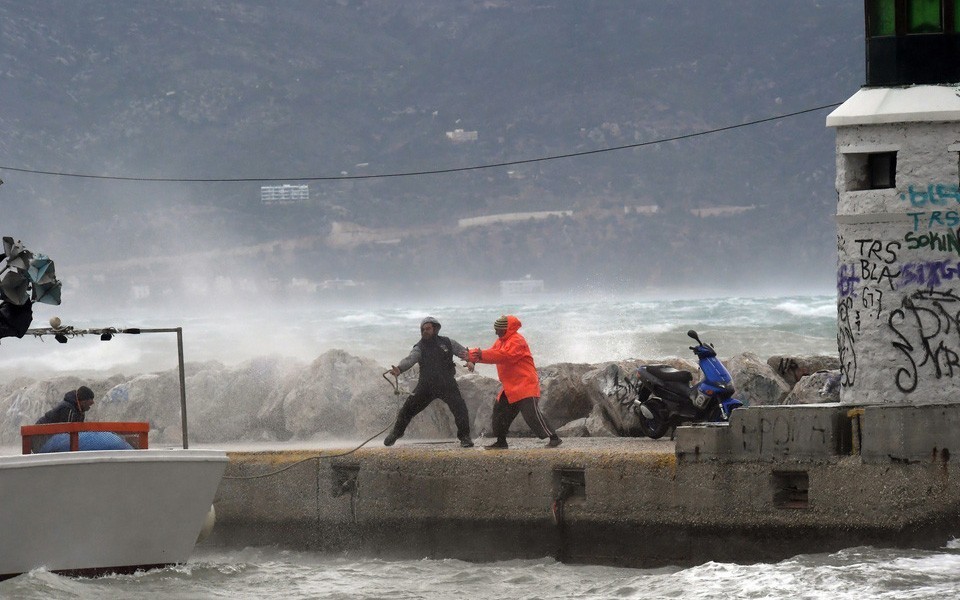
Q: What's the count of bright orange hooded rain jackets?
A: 1